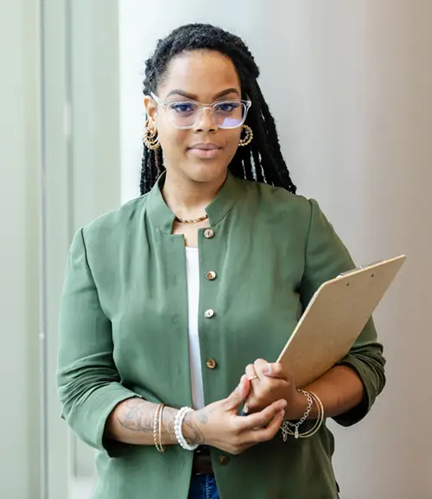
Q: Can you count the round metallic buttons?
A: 5